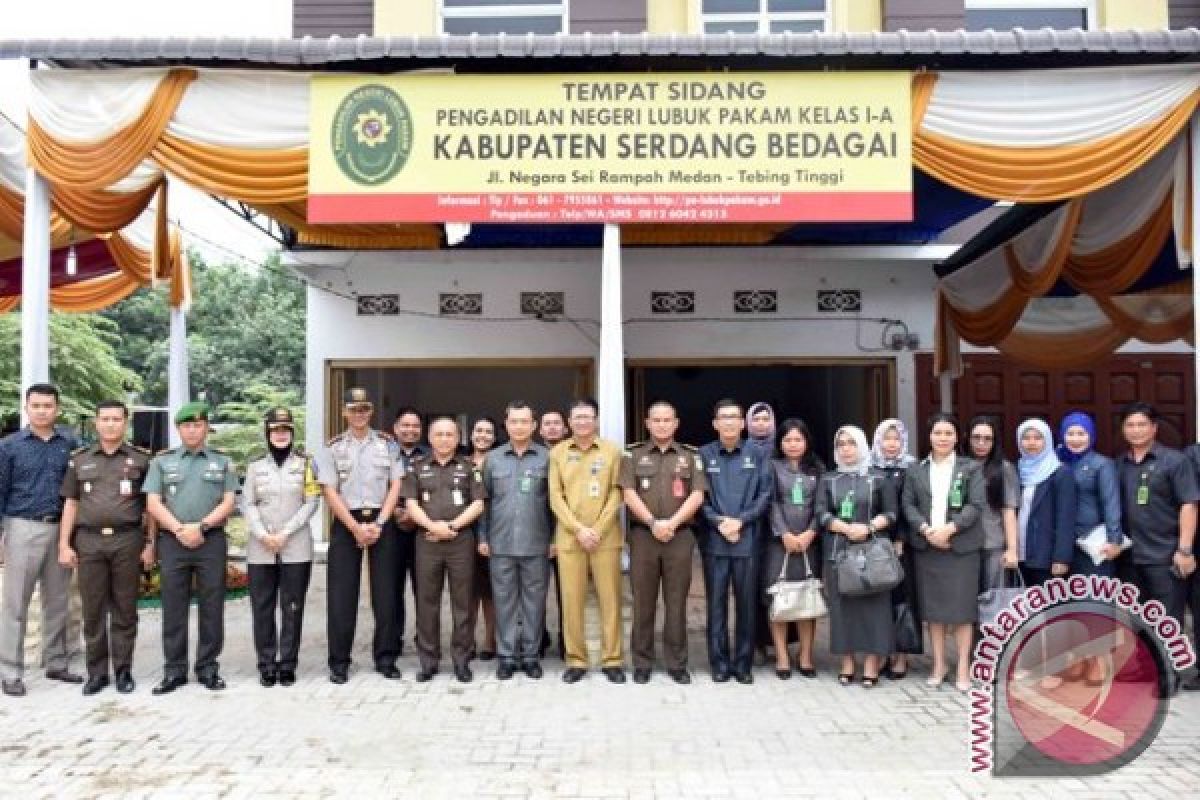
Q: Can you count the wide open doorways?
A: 2